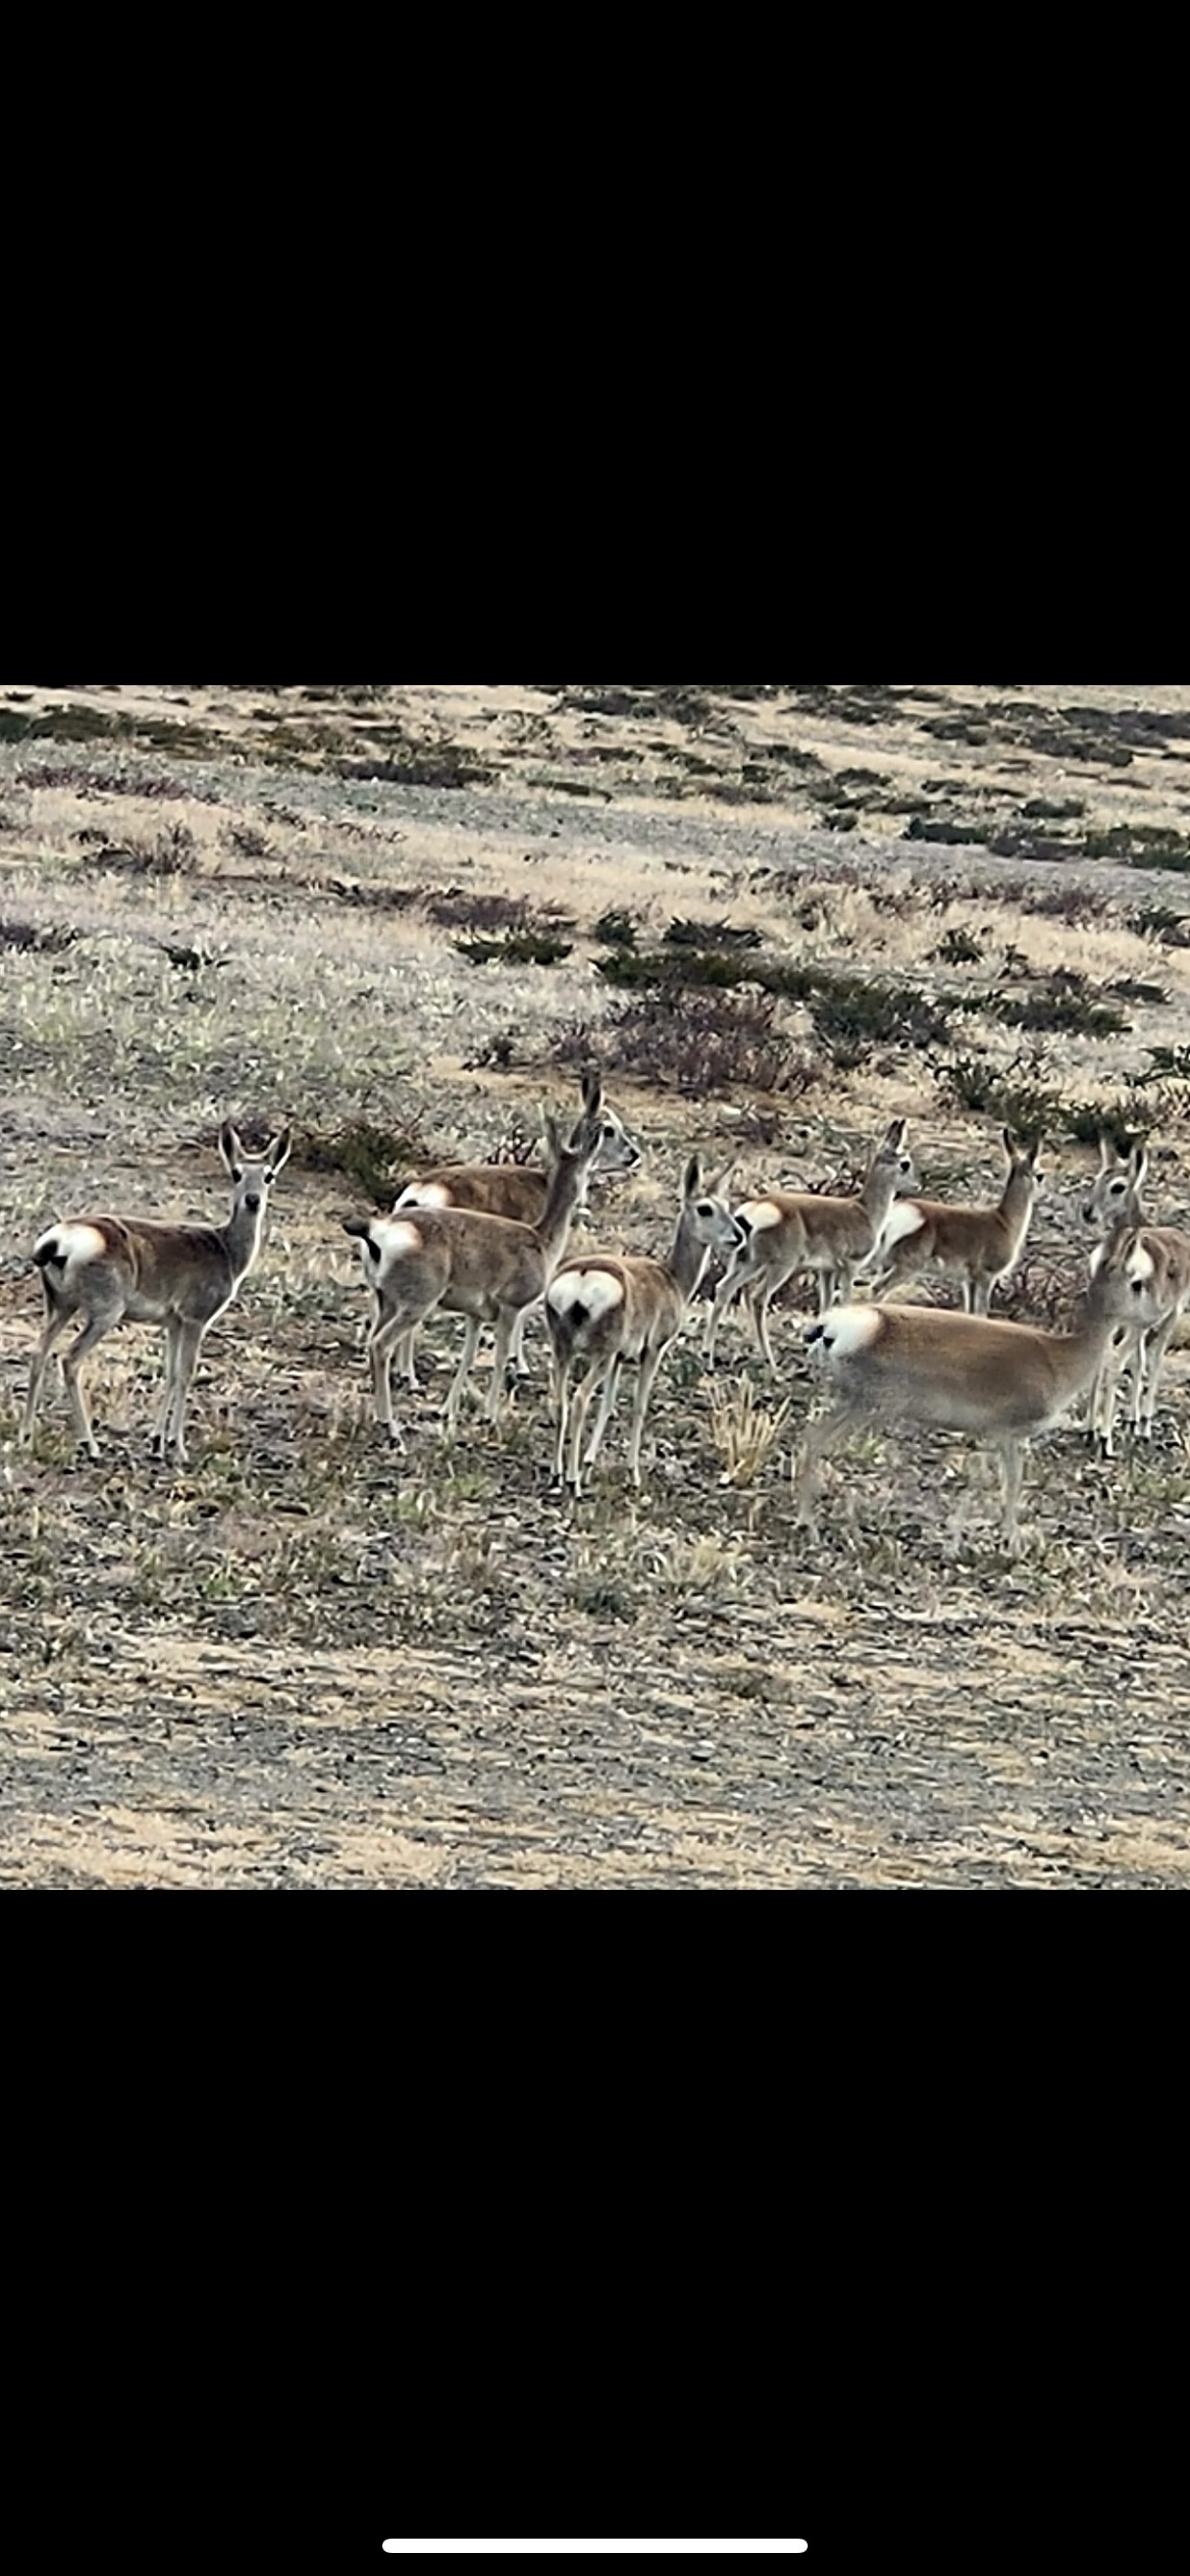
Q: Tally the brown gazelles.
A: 8